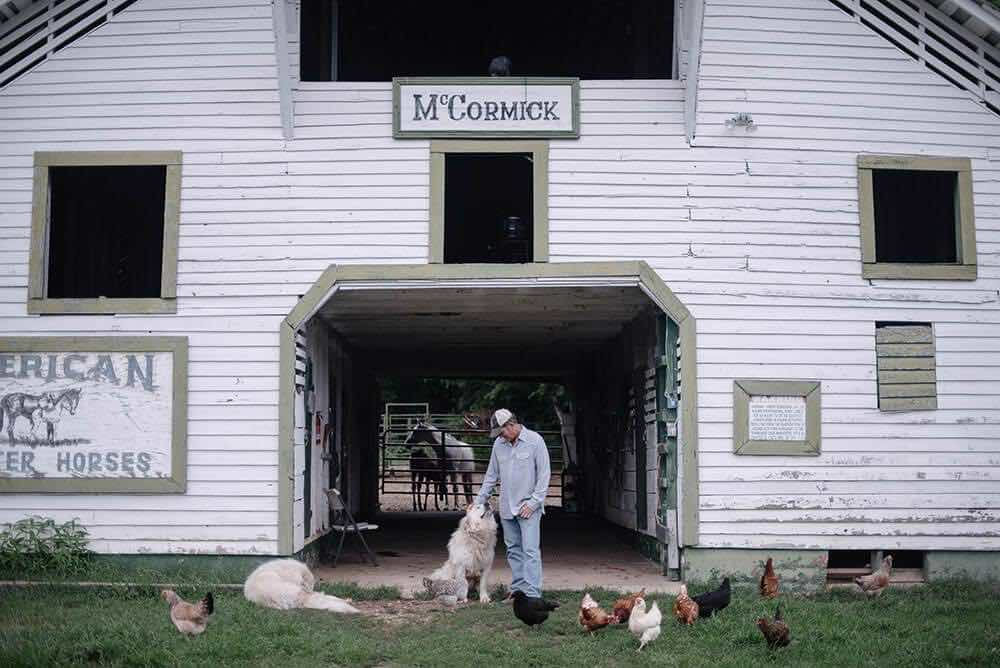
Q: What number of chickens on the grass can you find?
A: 11